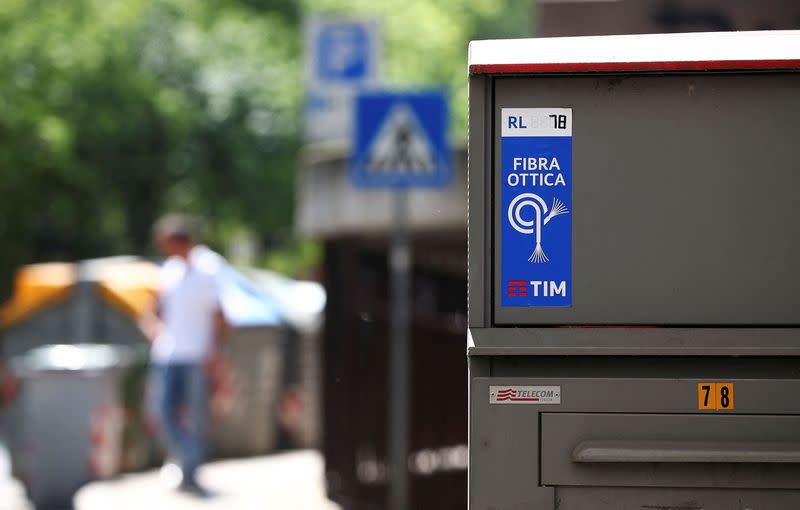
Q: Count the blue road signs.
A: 2